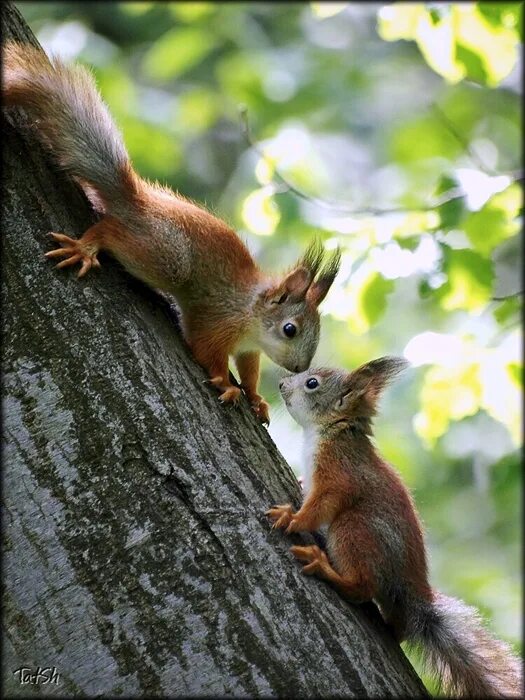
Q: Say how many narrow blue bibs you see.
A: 0